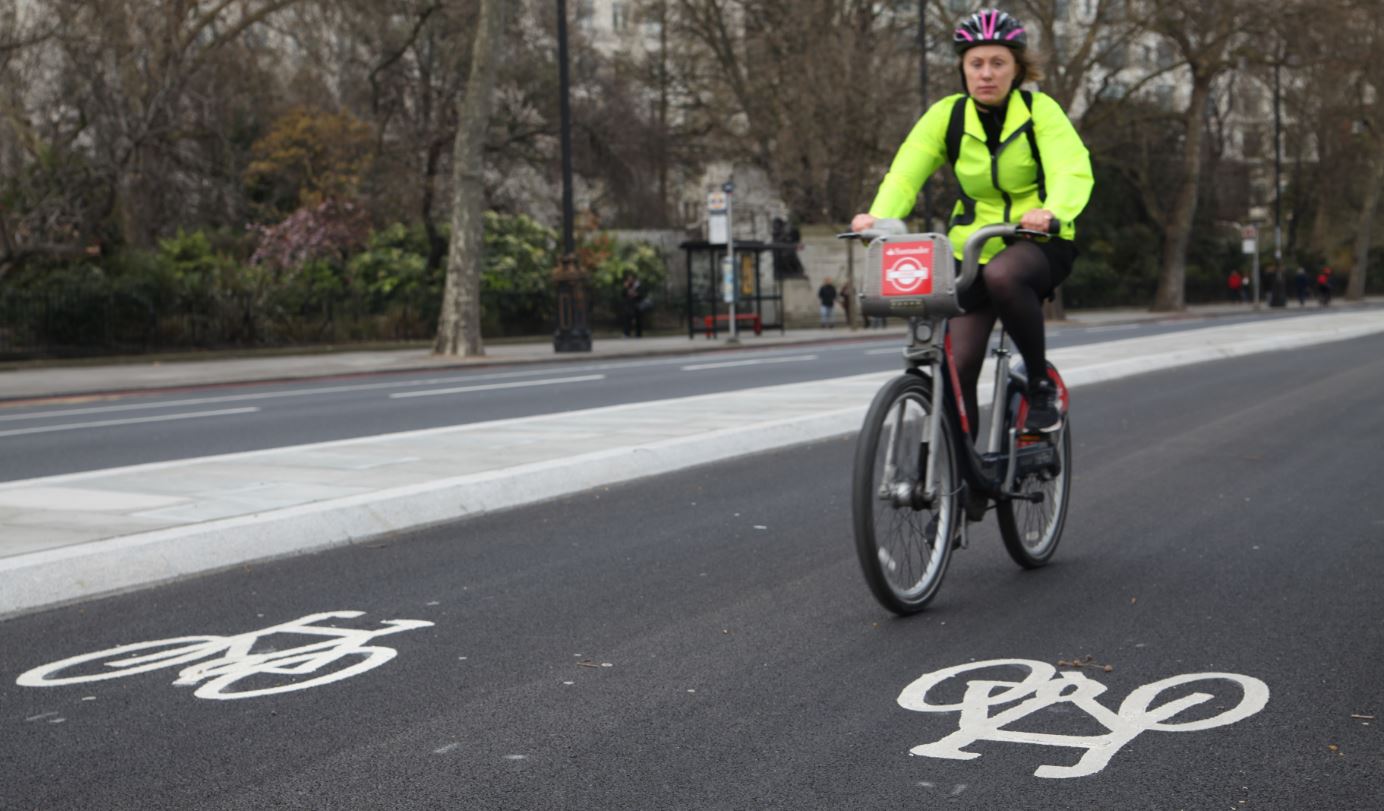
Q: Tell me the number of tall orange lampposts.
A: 0